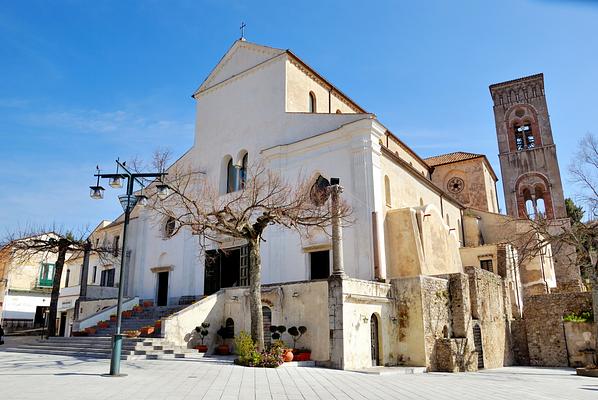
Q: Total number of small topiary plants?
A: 4